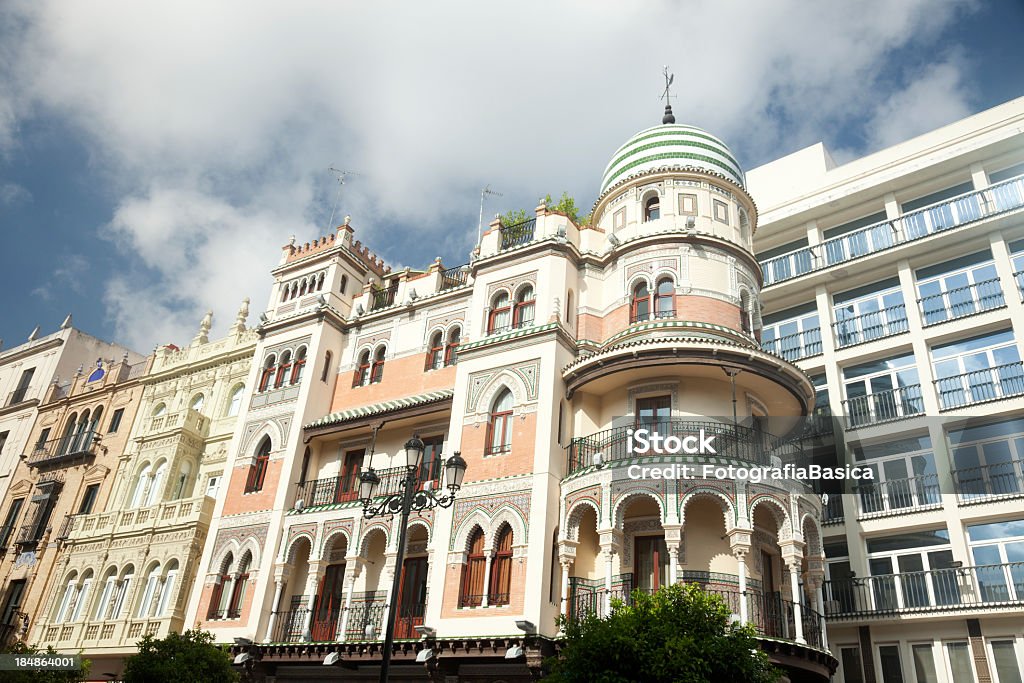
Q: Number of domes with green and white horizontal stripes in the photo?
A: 1